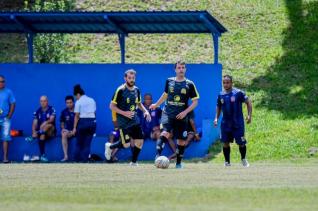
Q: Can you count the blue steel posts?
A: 3